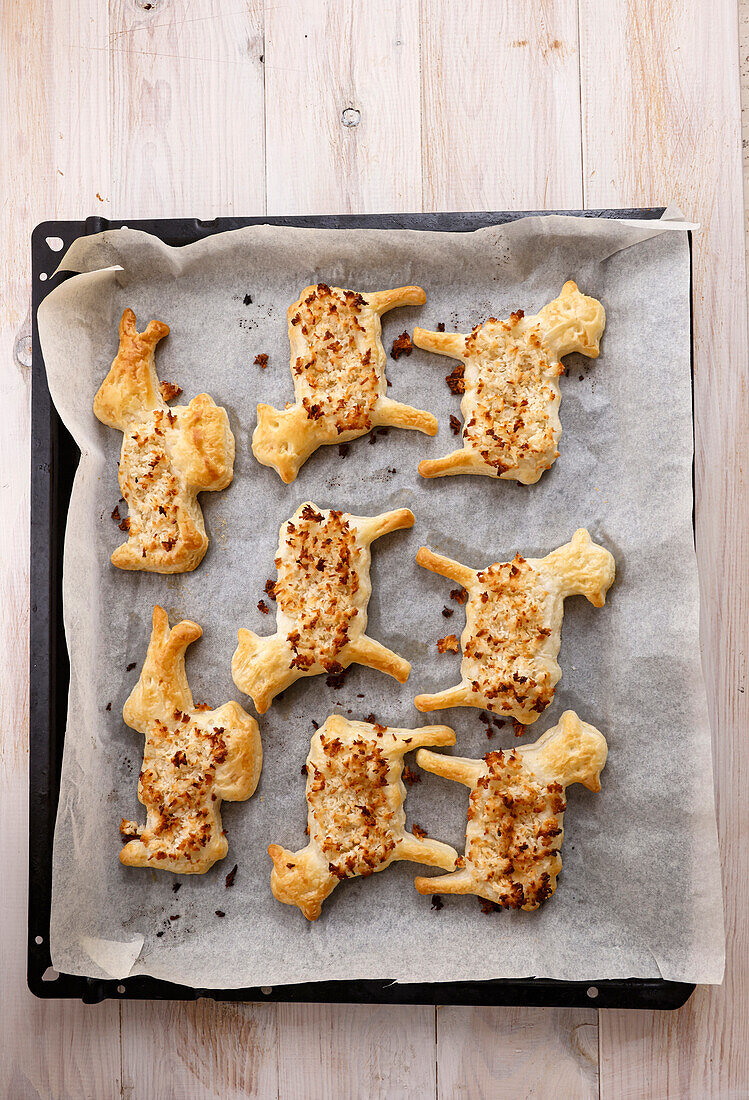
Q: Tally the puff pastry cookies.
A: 8